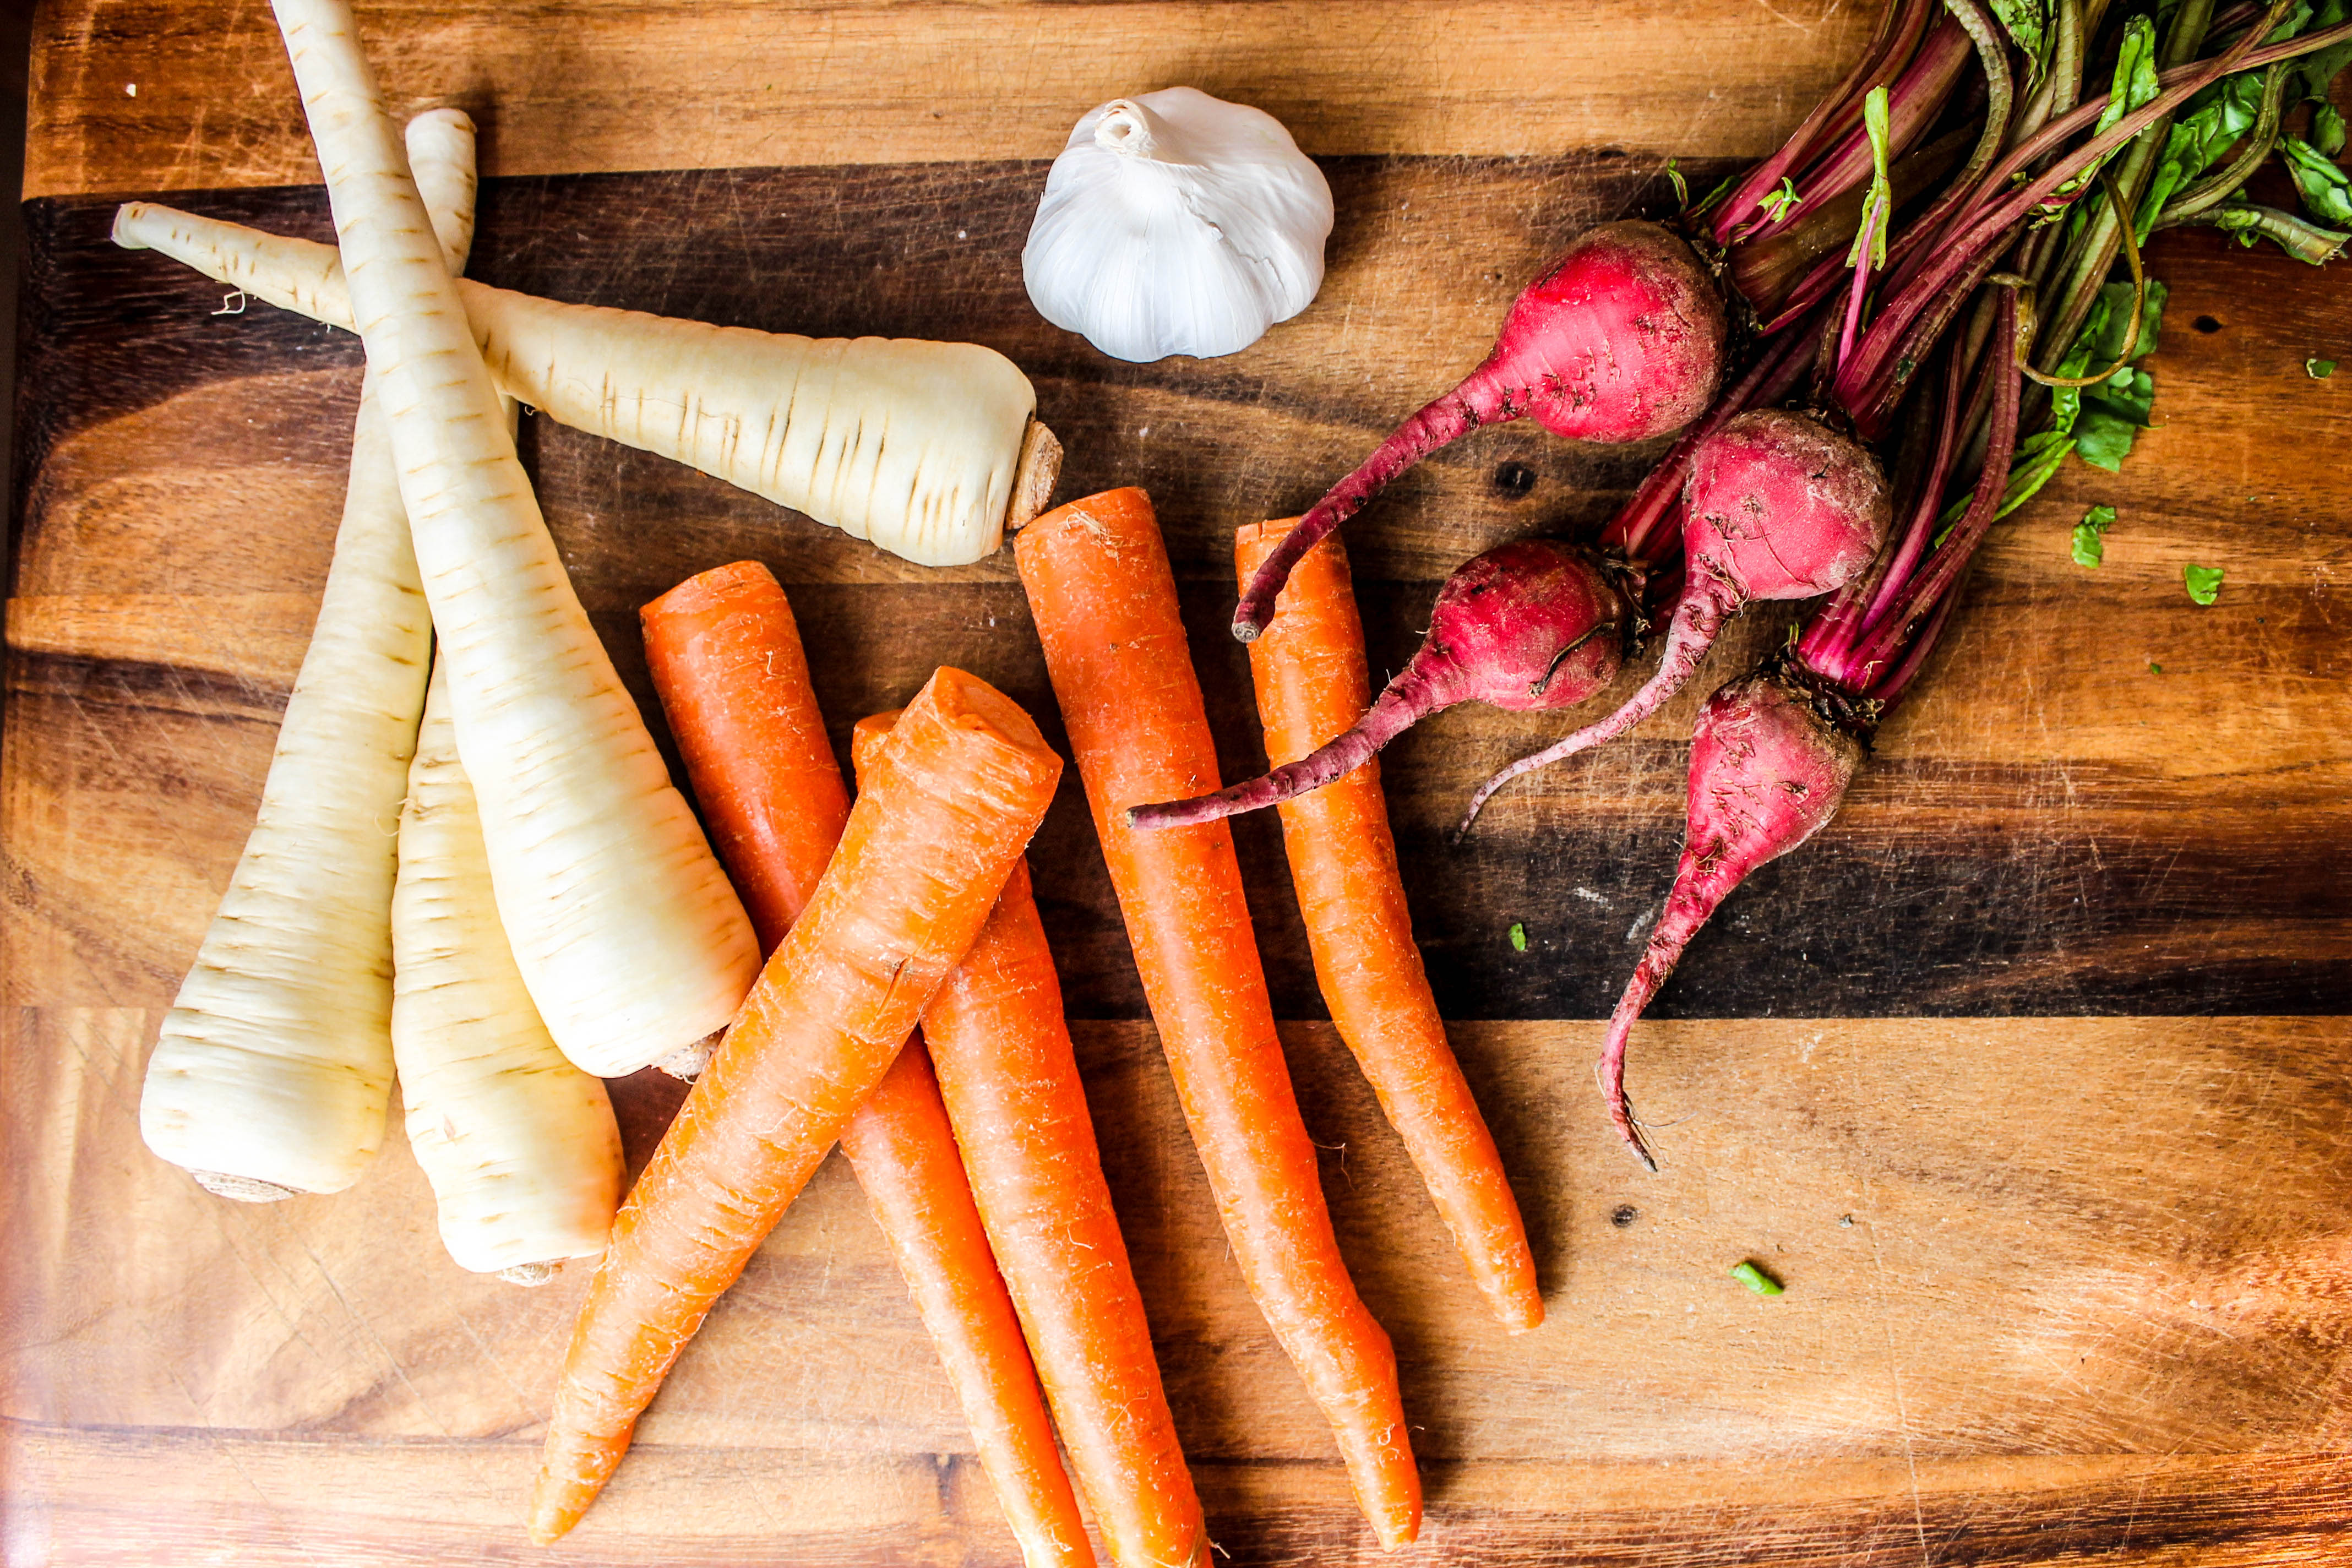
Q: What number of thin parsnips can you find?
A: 4